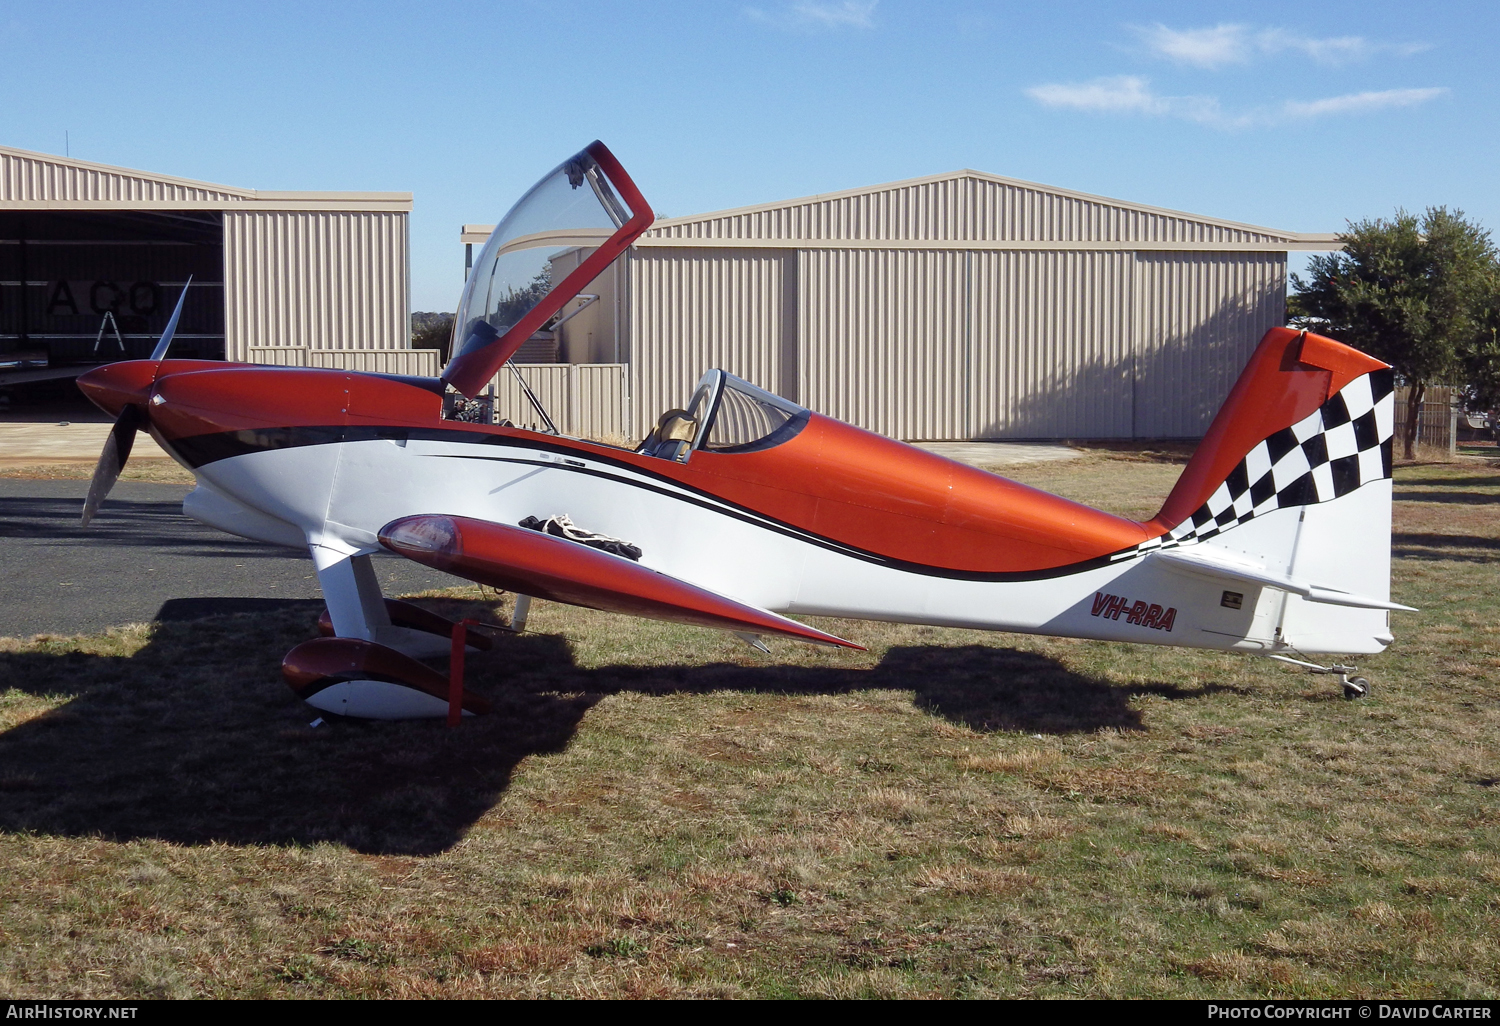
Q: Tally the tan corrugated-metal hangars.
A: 2